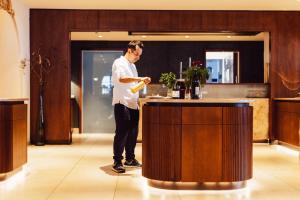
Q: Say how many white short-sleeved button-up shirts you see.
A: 1